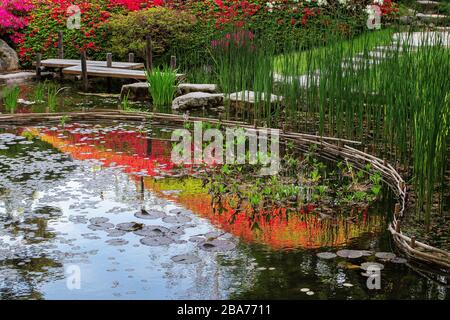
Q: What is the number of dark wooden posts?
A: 7